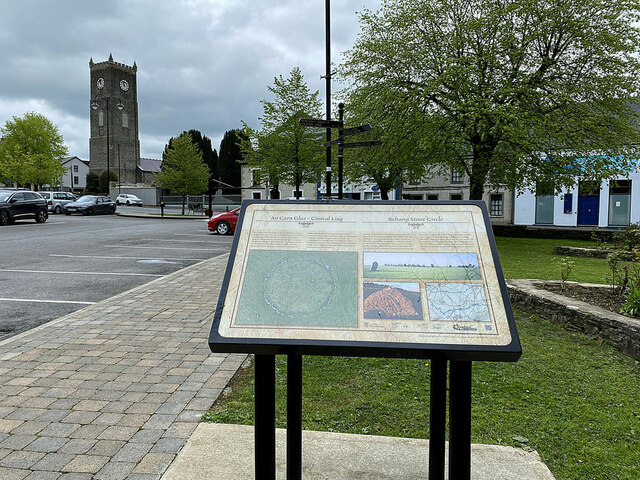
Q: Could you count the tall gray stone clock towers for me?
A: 1